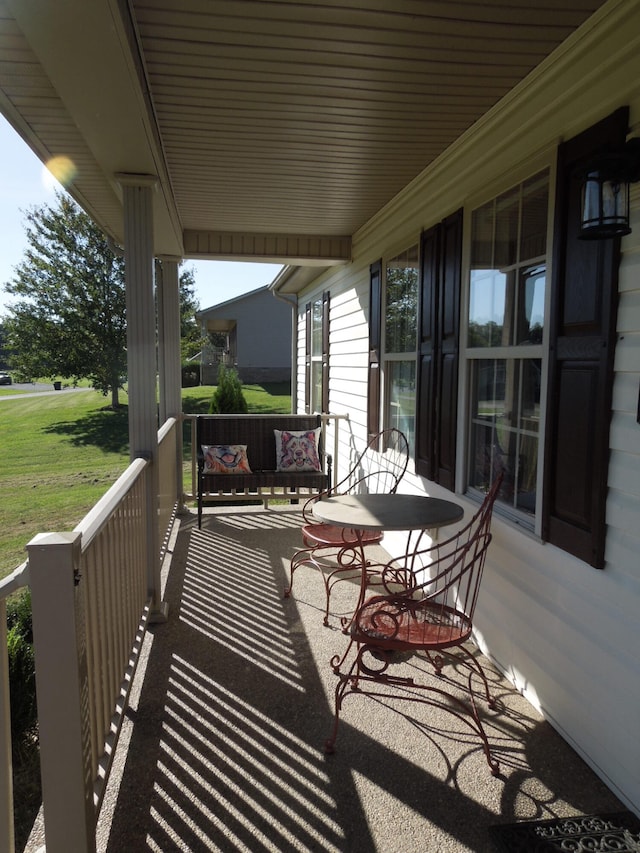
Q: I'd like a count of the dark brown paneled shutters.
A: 6